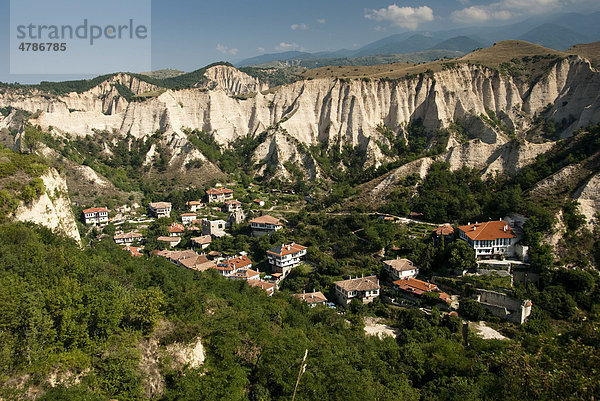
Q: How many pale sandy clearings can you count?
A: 2